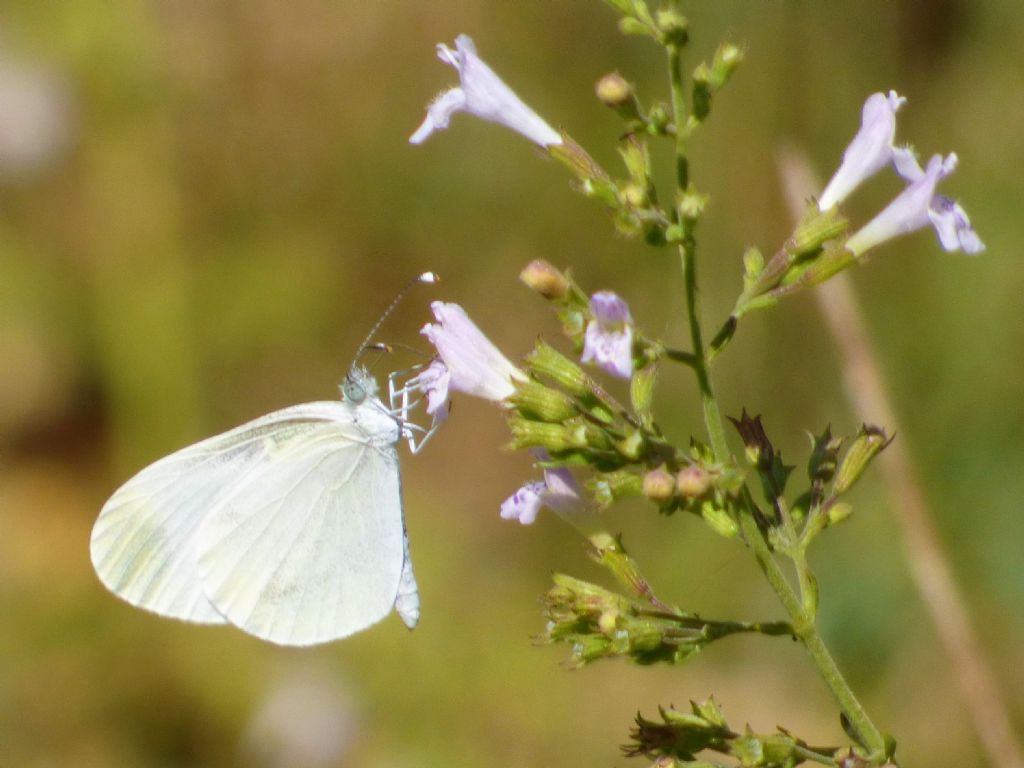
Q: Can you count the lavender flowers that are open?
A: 6